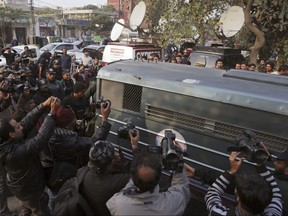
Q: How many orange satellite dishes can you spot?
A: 0